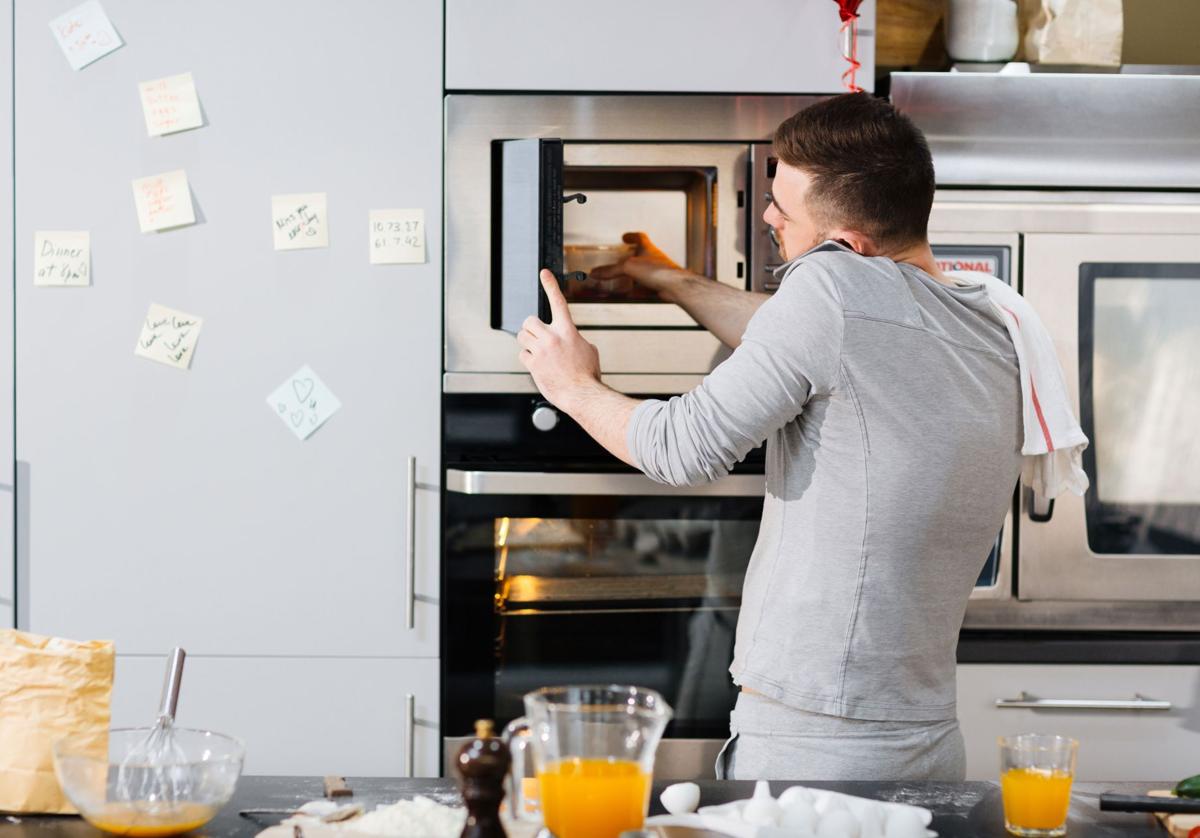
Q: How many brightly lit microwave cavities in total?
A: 1